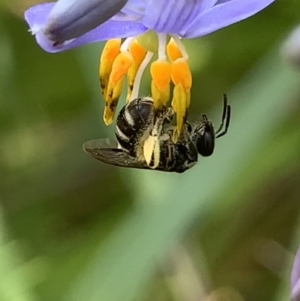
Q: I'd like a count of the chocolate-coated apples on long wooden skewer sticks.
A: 0